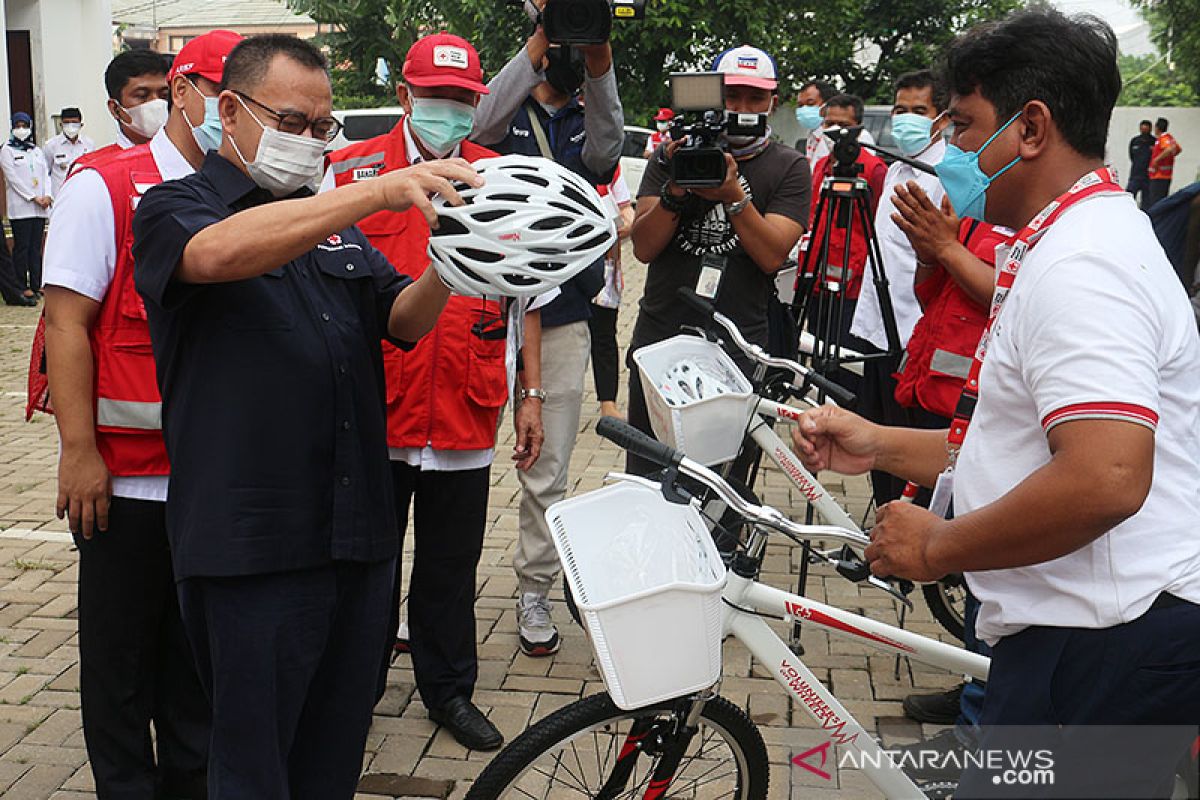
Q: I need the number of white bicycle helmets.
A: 2